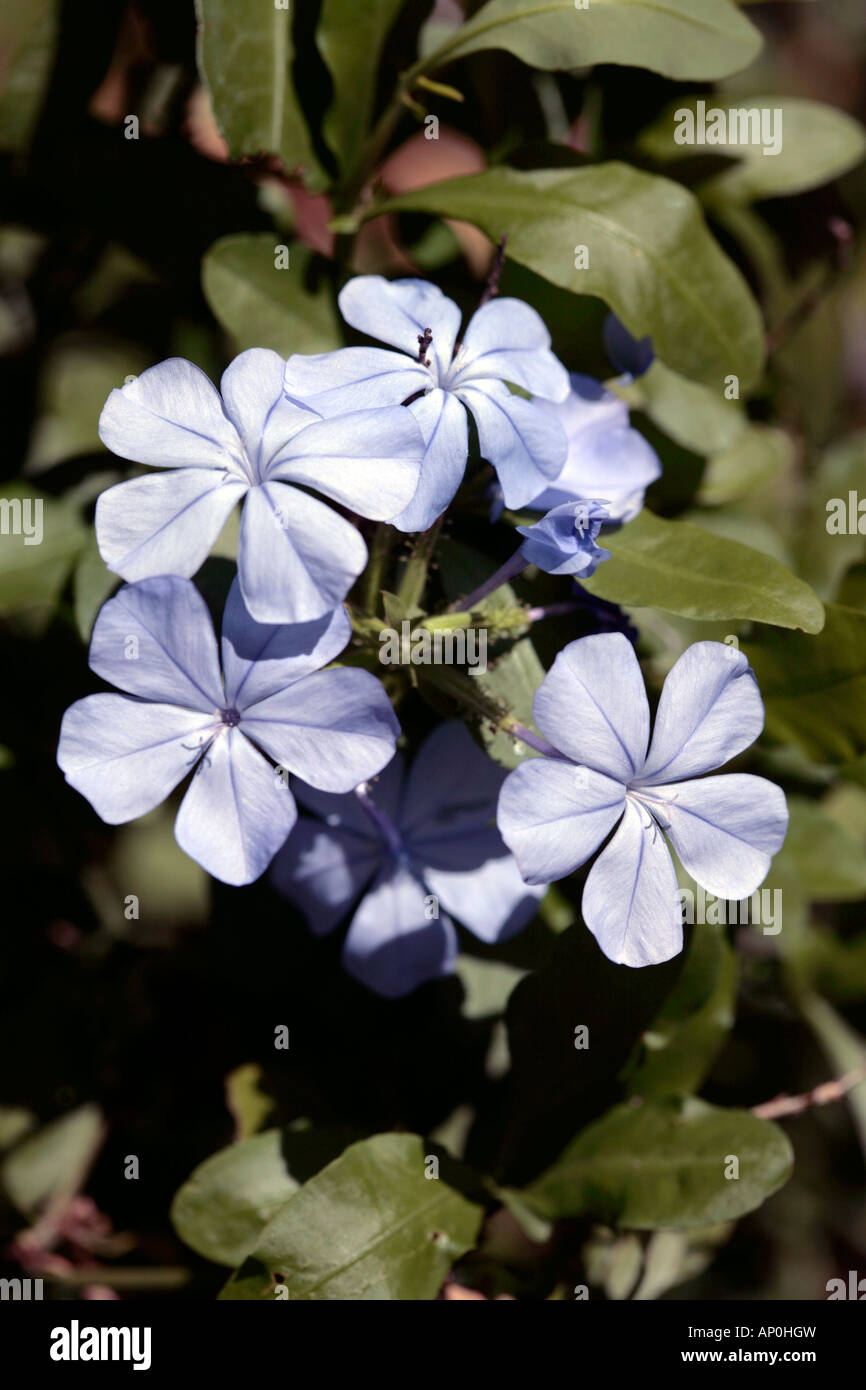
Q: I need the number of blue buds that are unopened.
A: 1